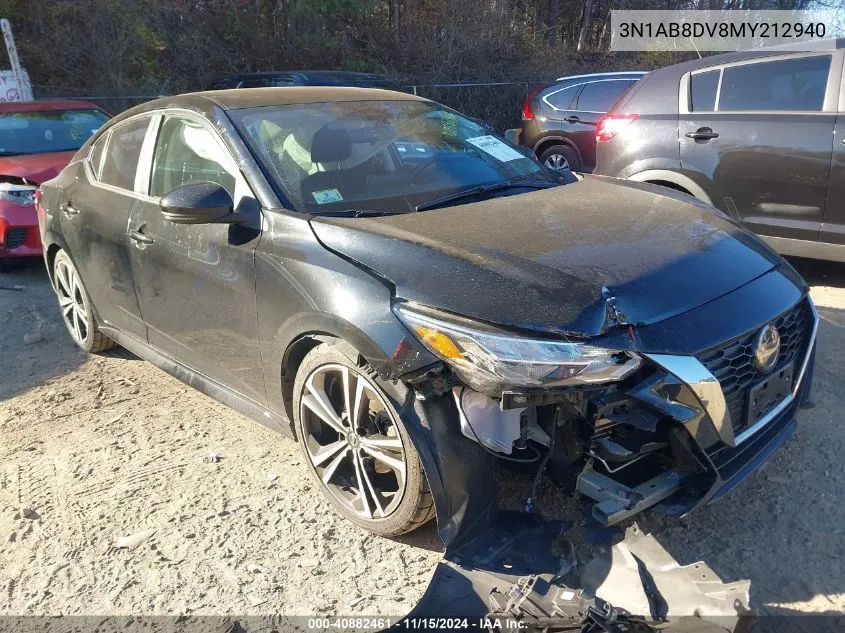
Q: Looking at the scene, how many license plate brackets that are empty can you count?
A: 1